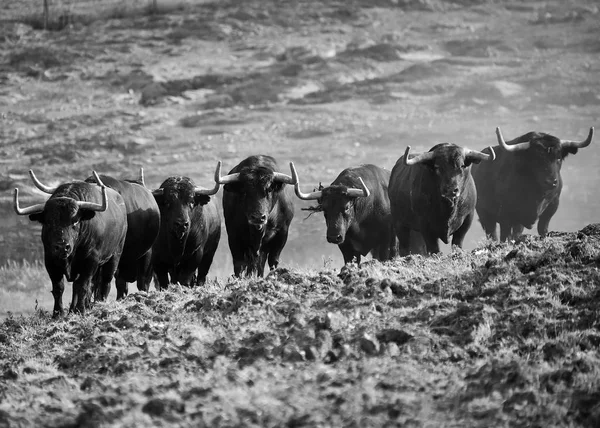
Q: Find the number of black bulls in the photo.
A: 7